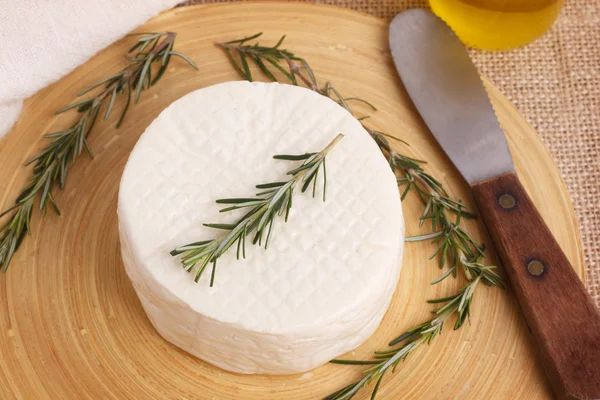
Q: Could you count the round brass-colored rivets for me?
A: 2